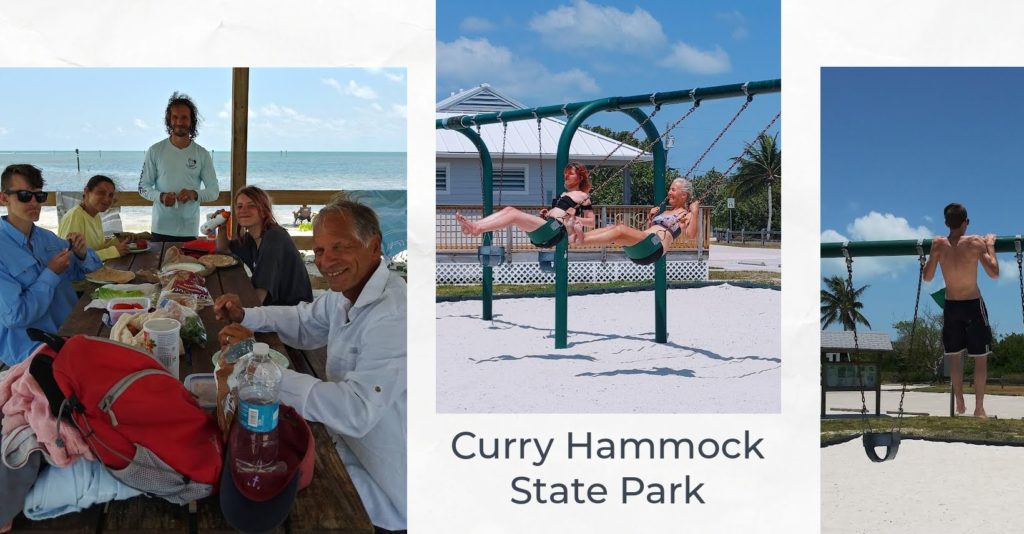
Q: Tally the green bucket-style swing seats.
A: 2